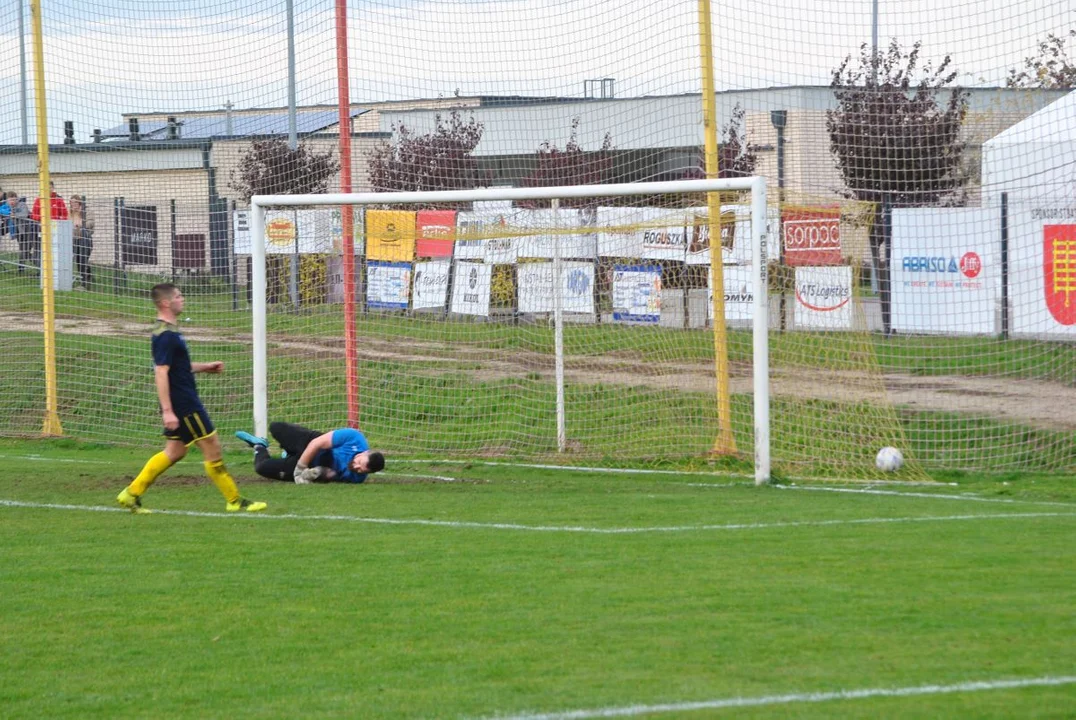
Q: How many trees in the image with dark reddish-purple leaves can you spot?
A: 5